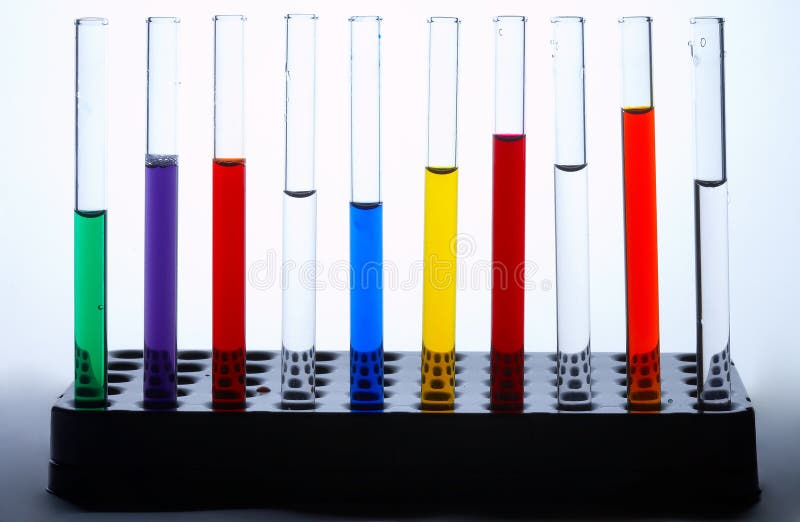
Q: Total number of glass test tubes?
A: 10